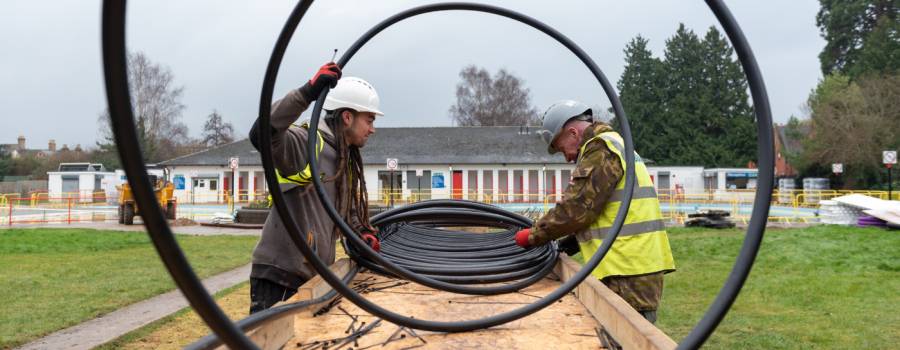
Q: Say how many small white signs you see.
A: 5